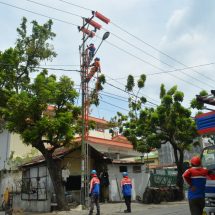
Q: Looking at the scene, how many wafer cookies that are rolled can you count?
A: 0